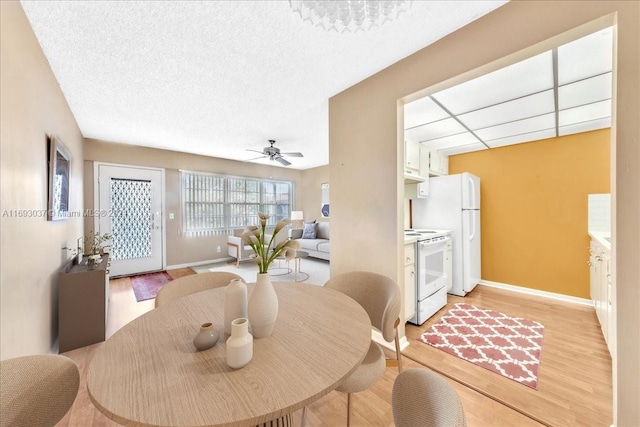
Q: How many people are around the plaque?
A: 0